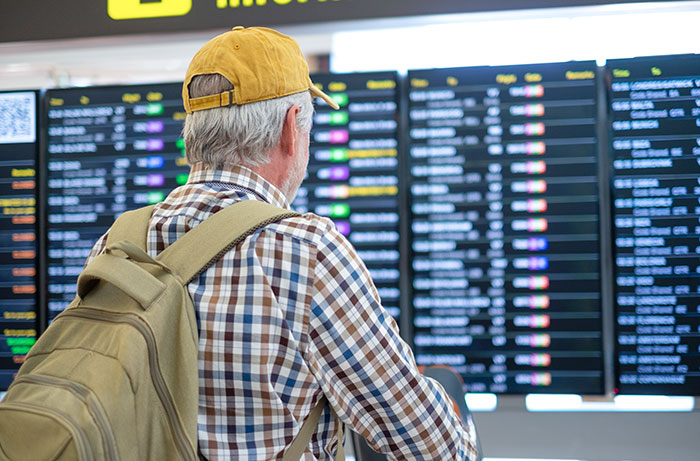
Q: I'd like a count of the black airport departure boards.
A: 5